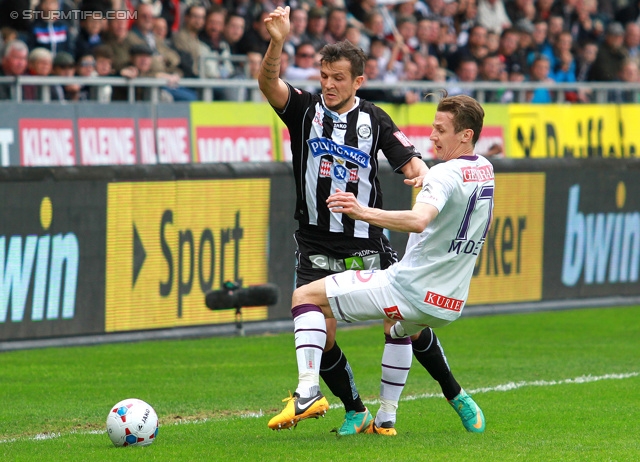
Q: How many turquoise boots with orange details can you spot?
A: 2